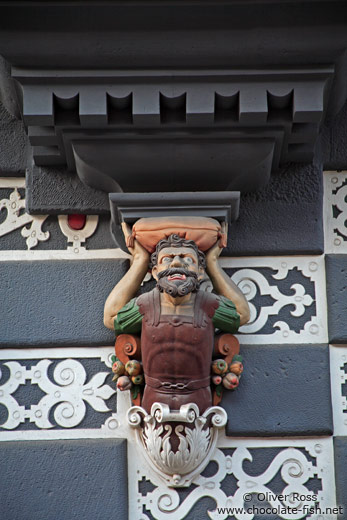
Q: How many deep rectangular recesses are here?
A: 5